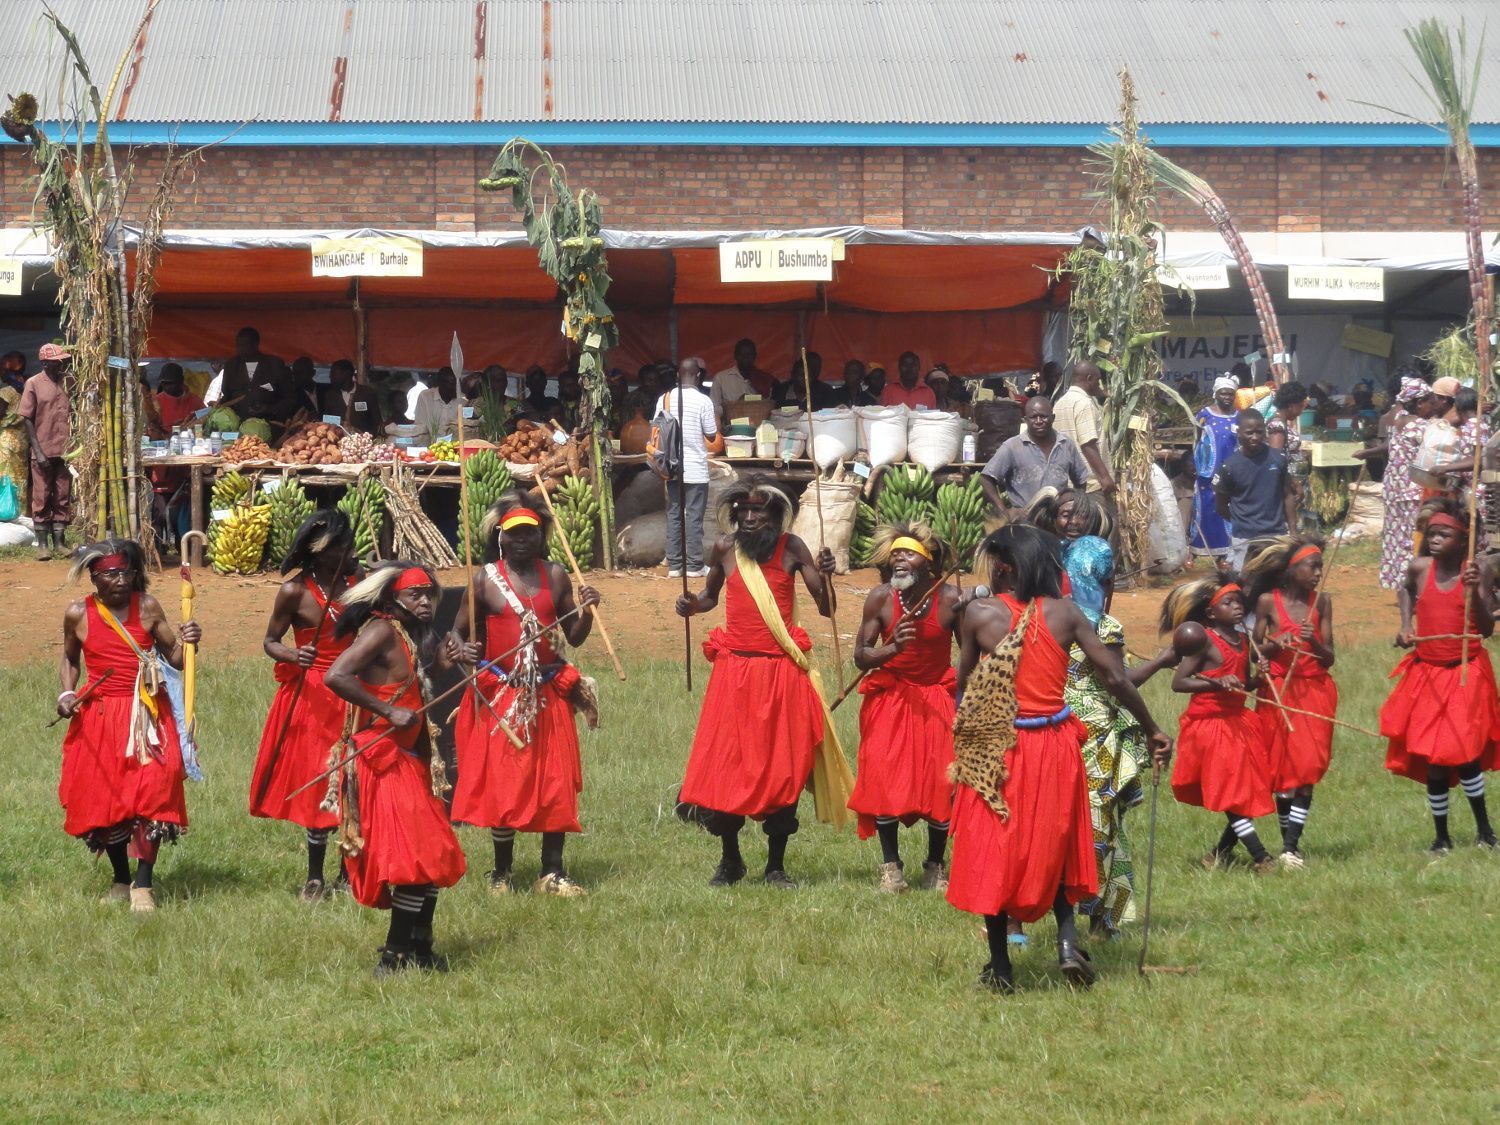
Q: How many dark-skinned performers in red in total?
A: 11